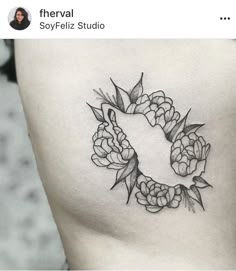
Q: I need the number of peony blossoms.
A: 4